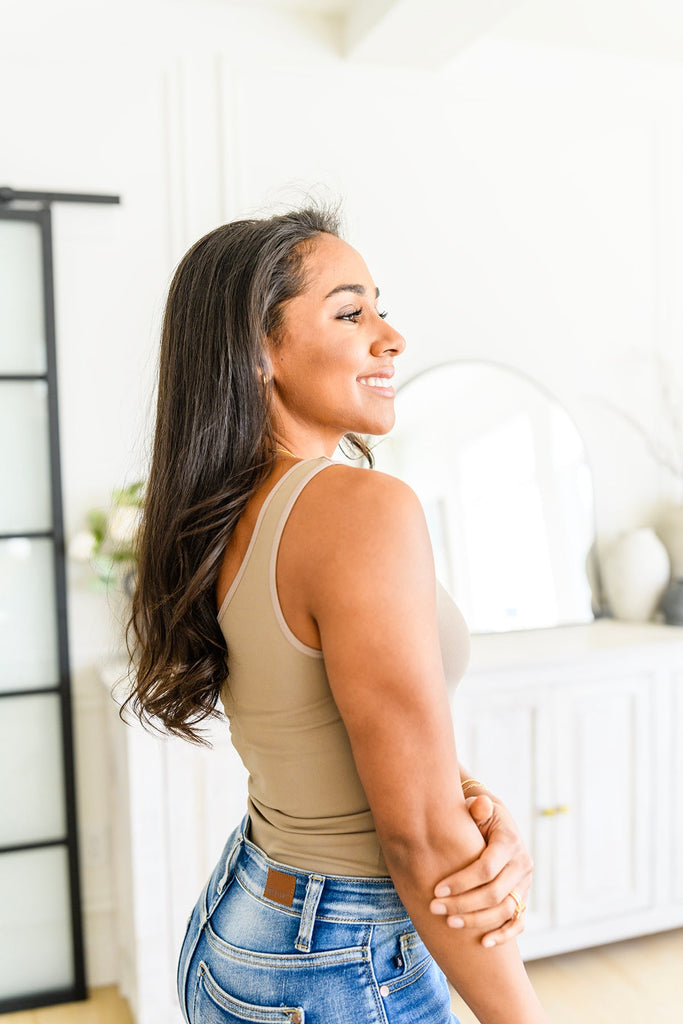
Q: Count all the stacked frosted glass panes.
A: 5